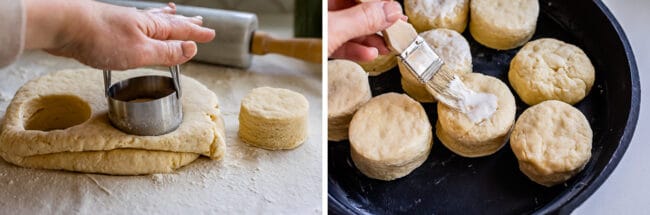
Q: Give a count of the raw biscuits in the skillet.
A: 9